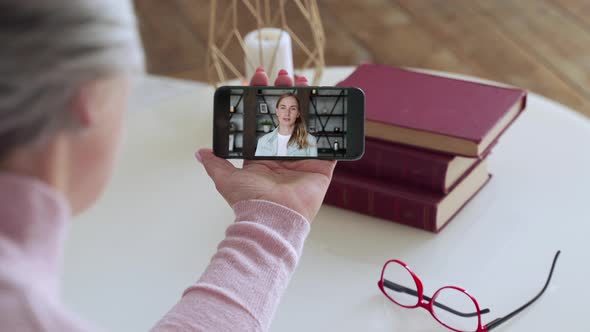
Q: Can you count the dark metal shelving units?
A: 3